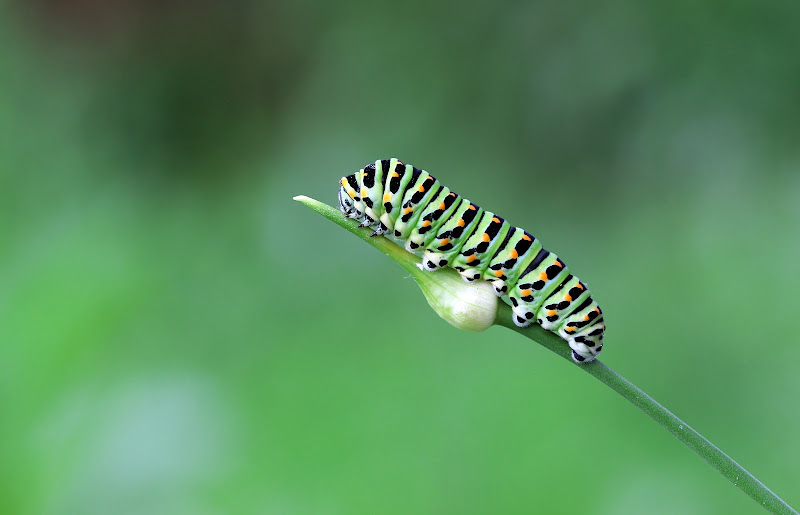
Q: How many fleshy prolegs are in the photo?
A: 5